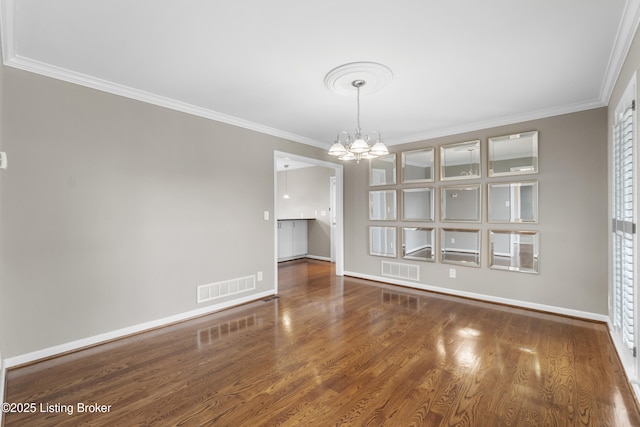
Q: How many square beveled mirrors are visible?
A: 12